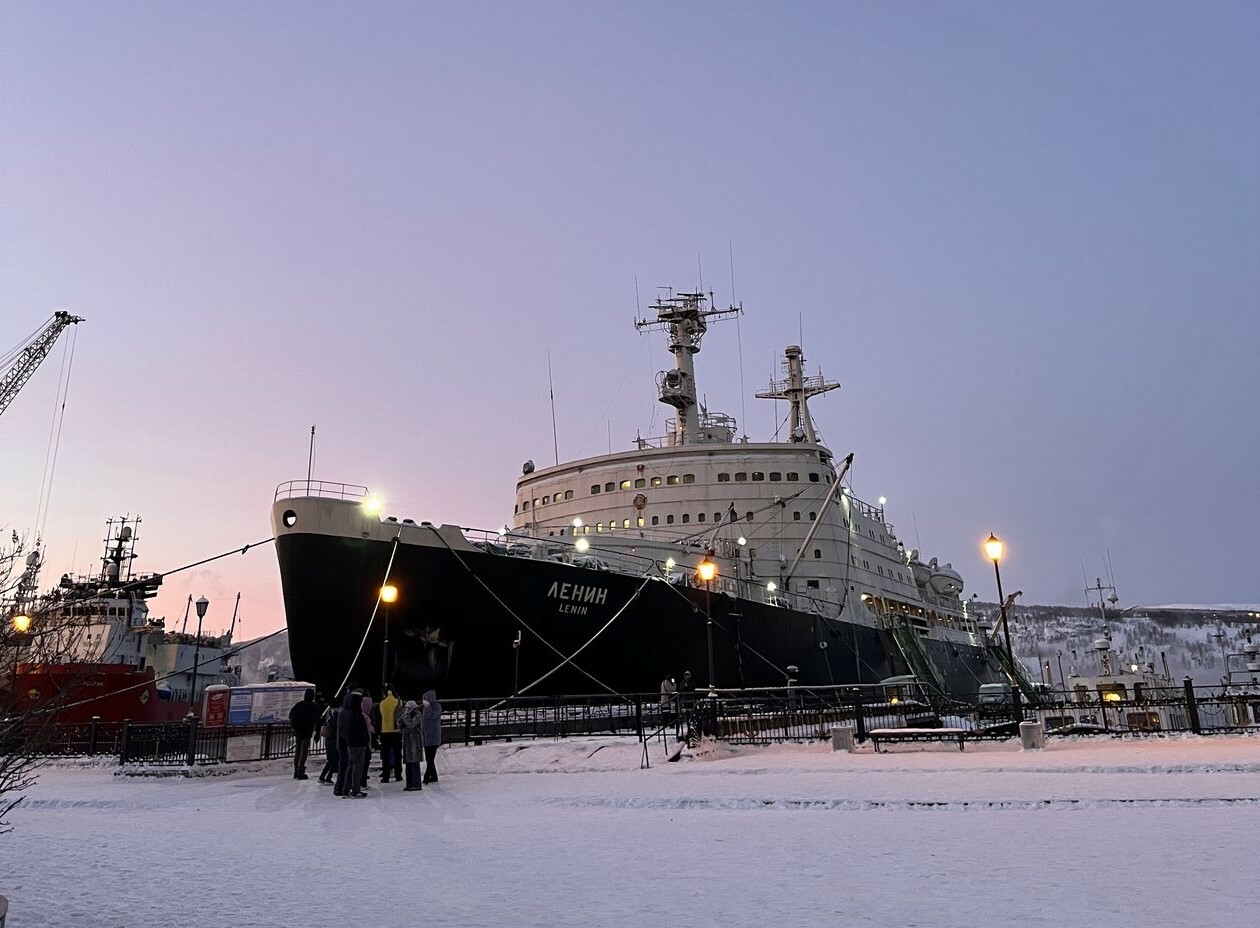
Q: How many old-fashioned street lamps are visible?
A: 5